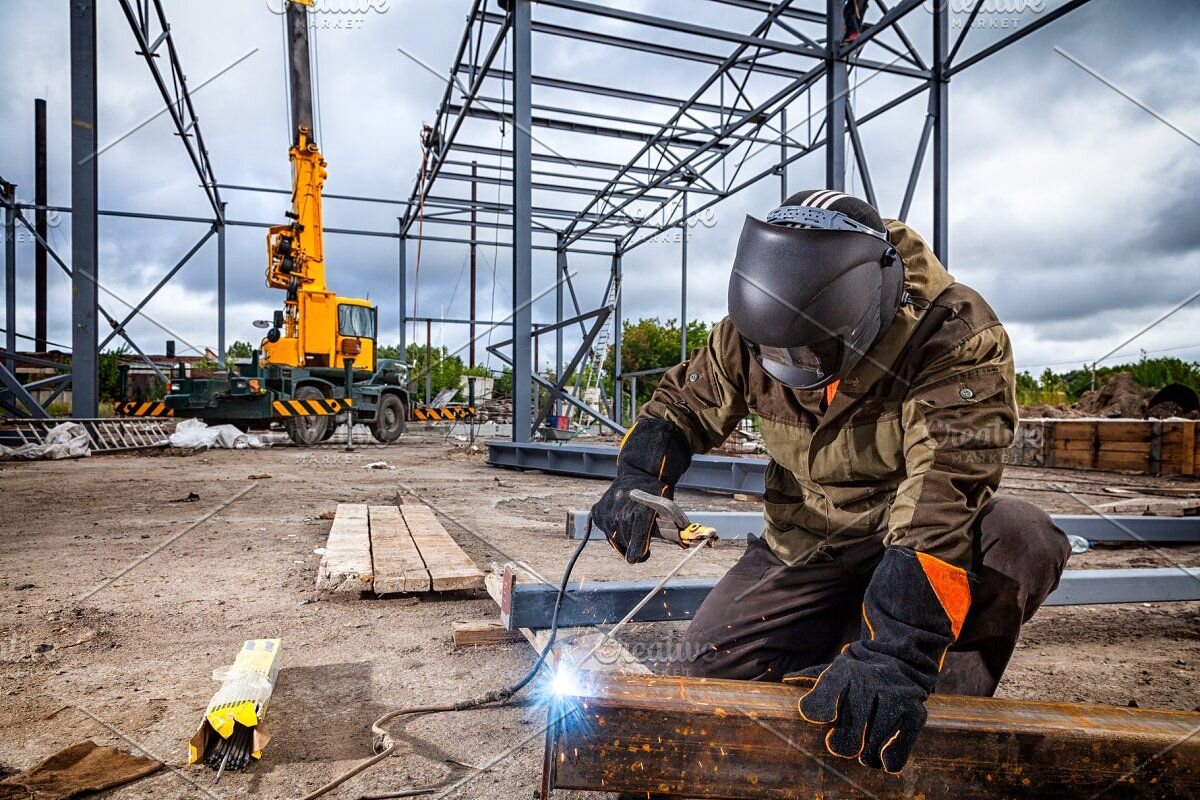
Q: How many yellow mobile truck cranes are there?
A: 1